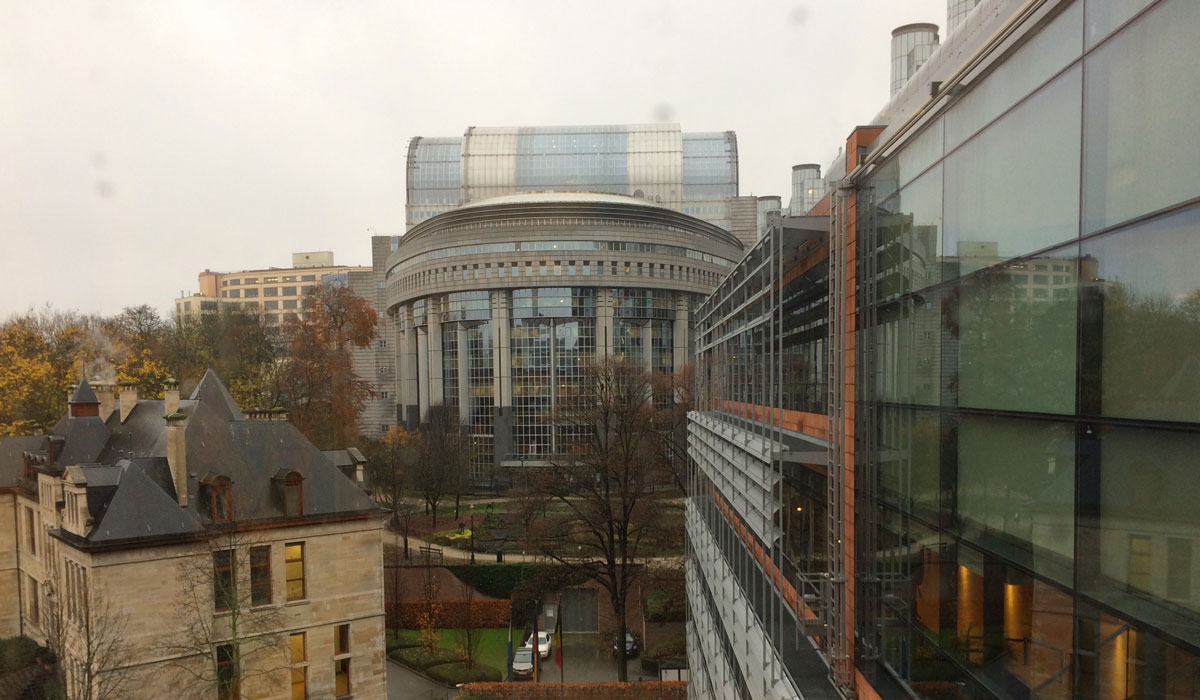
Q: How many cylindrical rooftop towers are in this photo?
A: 4